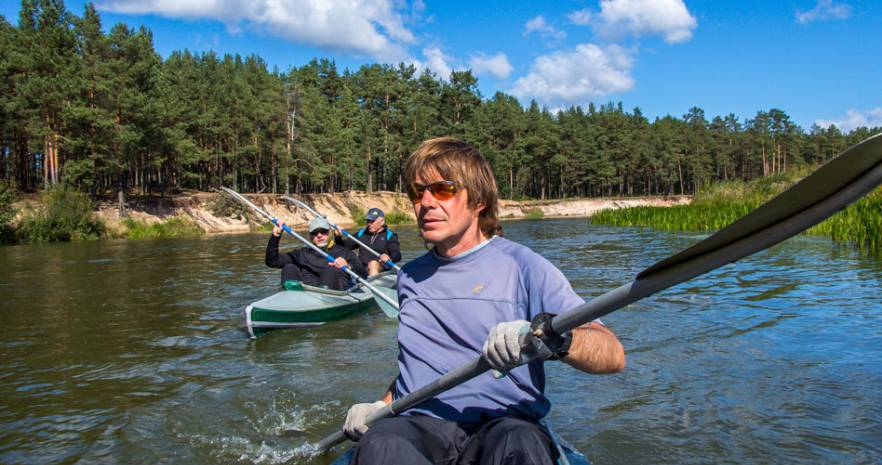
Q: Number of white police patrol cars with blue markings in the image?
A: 0